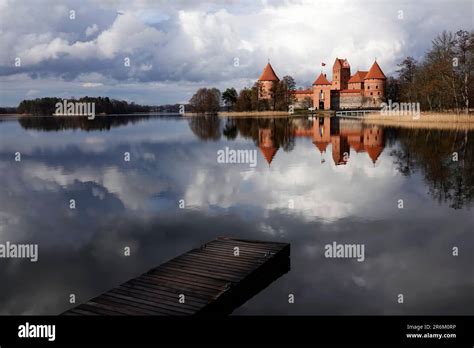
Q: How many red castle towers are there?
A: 4